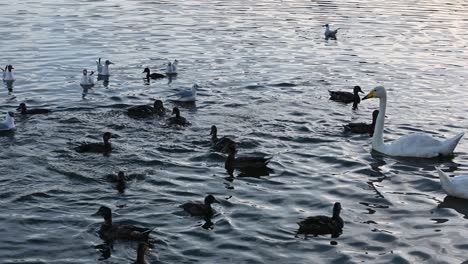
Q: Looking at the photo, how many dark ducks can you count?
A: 14